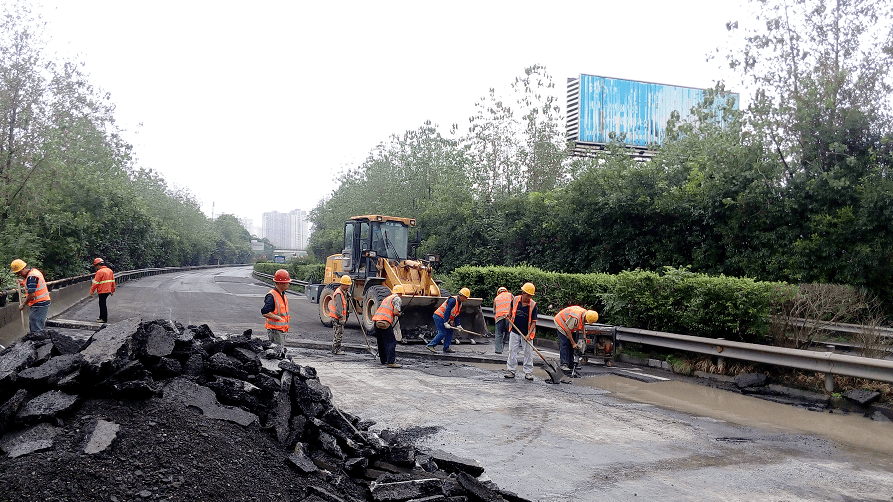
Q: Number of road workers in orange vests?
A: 9